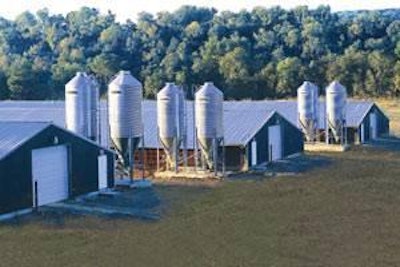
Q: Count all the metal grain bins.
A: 6